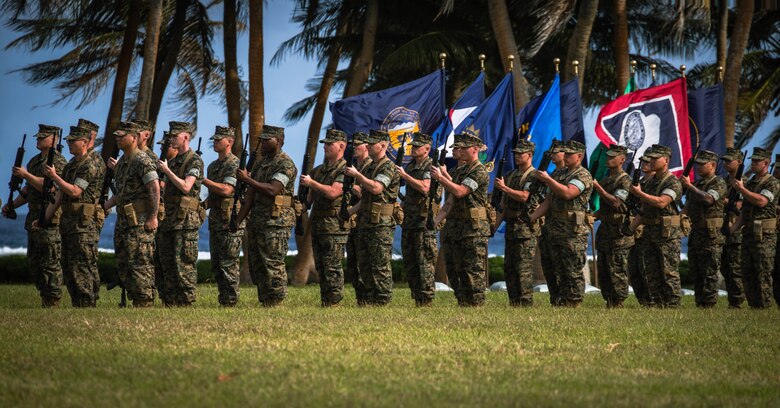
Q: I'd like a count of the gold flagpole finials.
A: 9